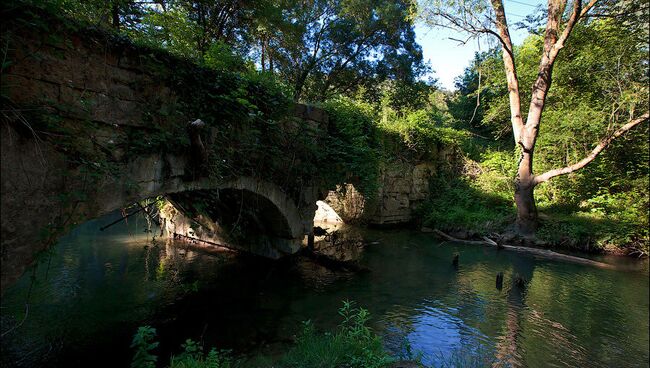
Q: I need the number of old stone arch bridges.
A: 1